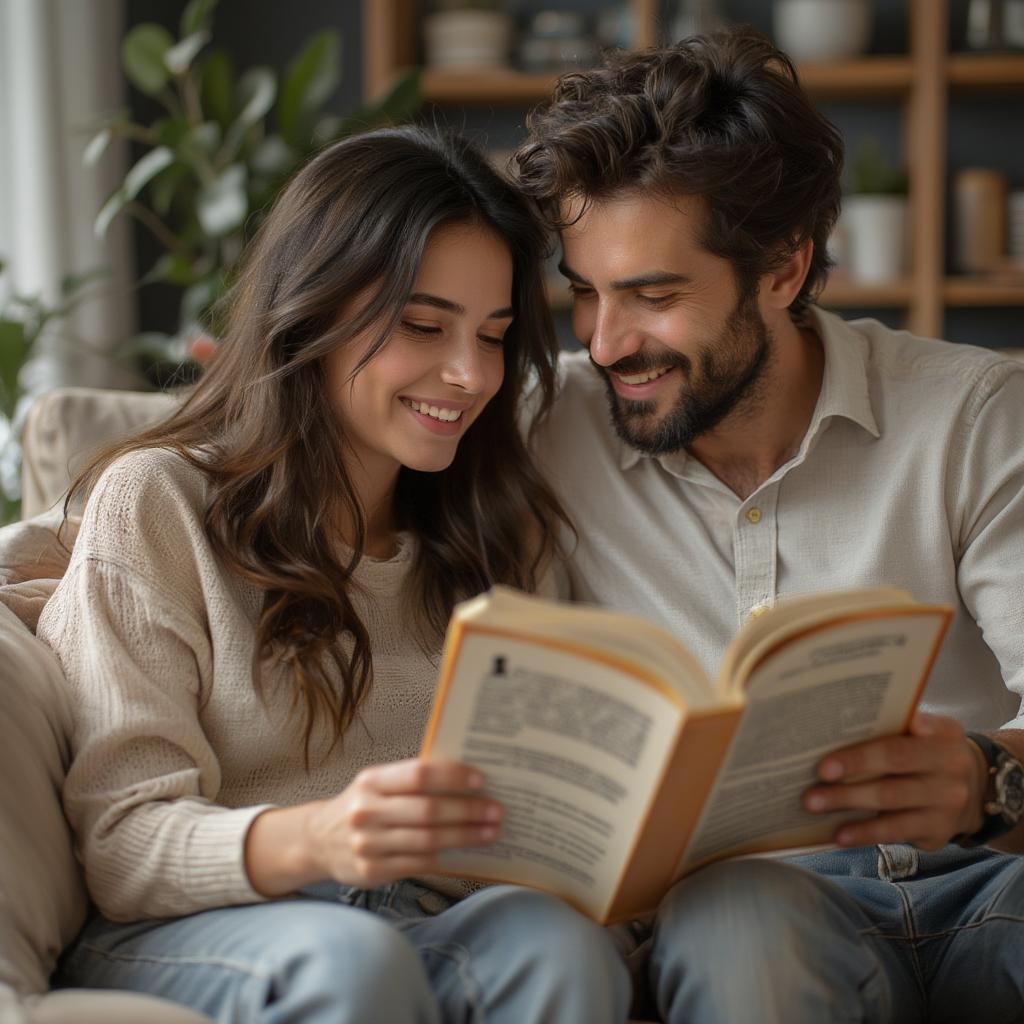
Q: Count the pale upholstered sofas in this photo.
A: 1